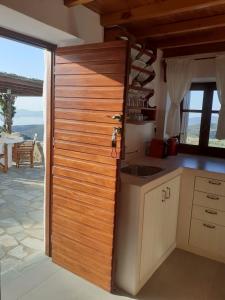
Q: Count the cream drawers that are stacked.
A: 4